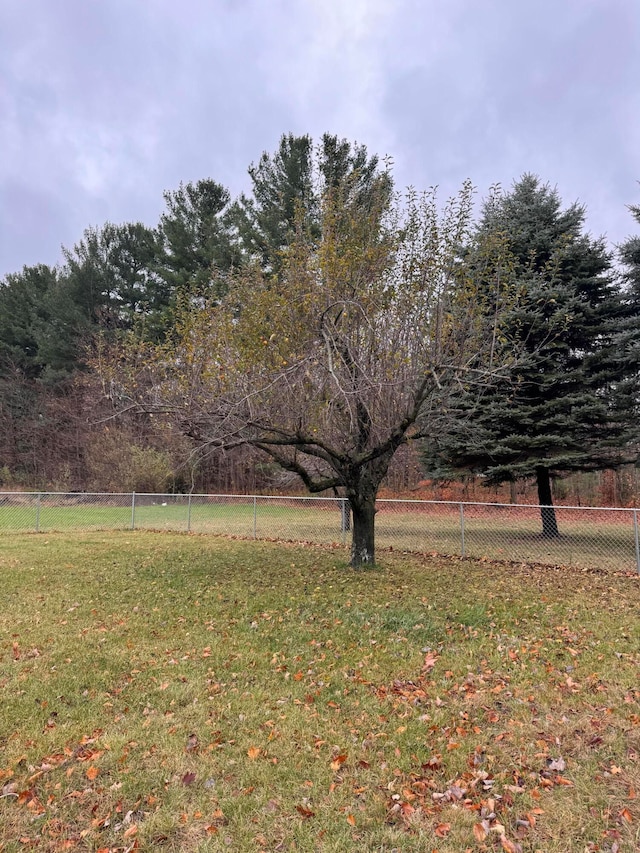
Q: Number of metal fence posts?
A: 7